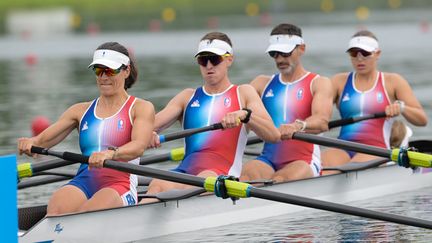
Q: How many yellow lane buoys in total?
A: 6